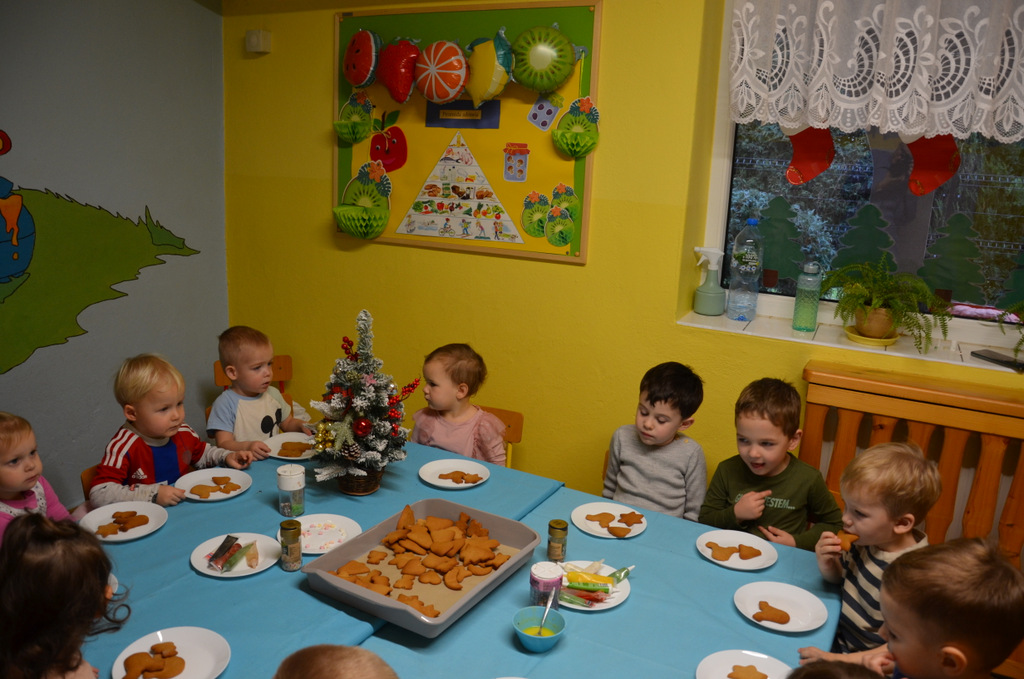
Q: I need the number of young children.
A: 11